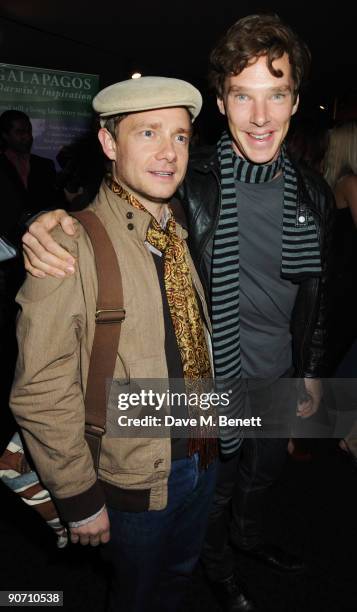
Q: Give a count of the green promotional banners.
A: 1